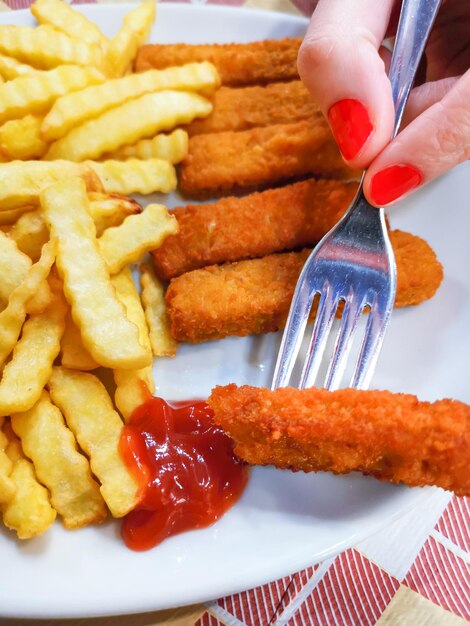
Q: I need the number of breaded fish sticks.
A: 6